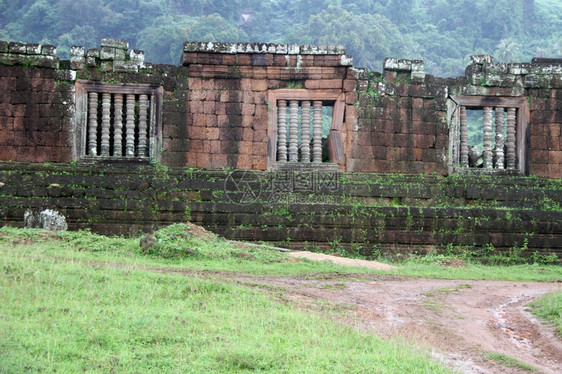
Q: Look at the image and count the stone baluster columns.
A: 13